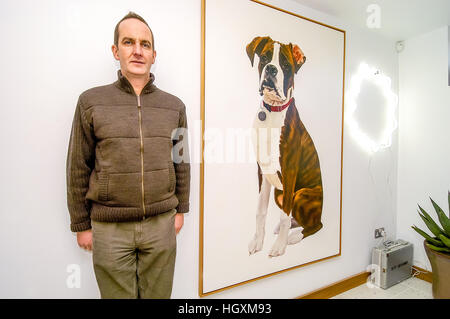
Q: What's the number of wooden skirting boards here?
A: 2